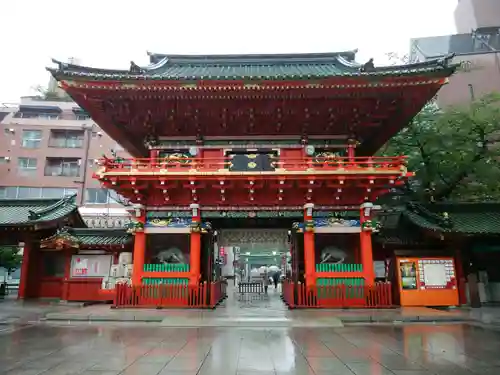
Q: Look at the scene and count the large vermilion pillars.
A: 4